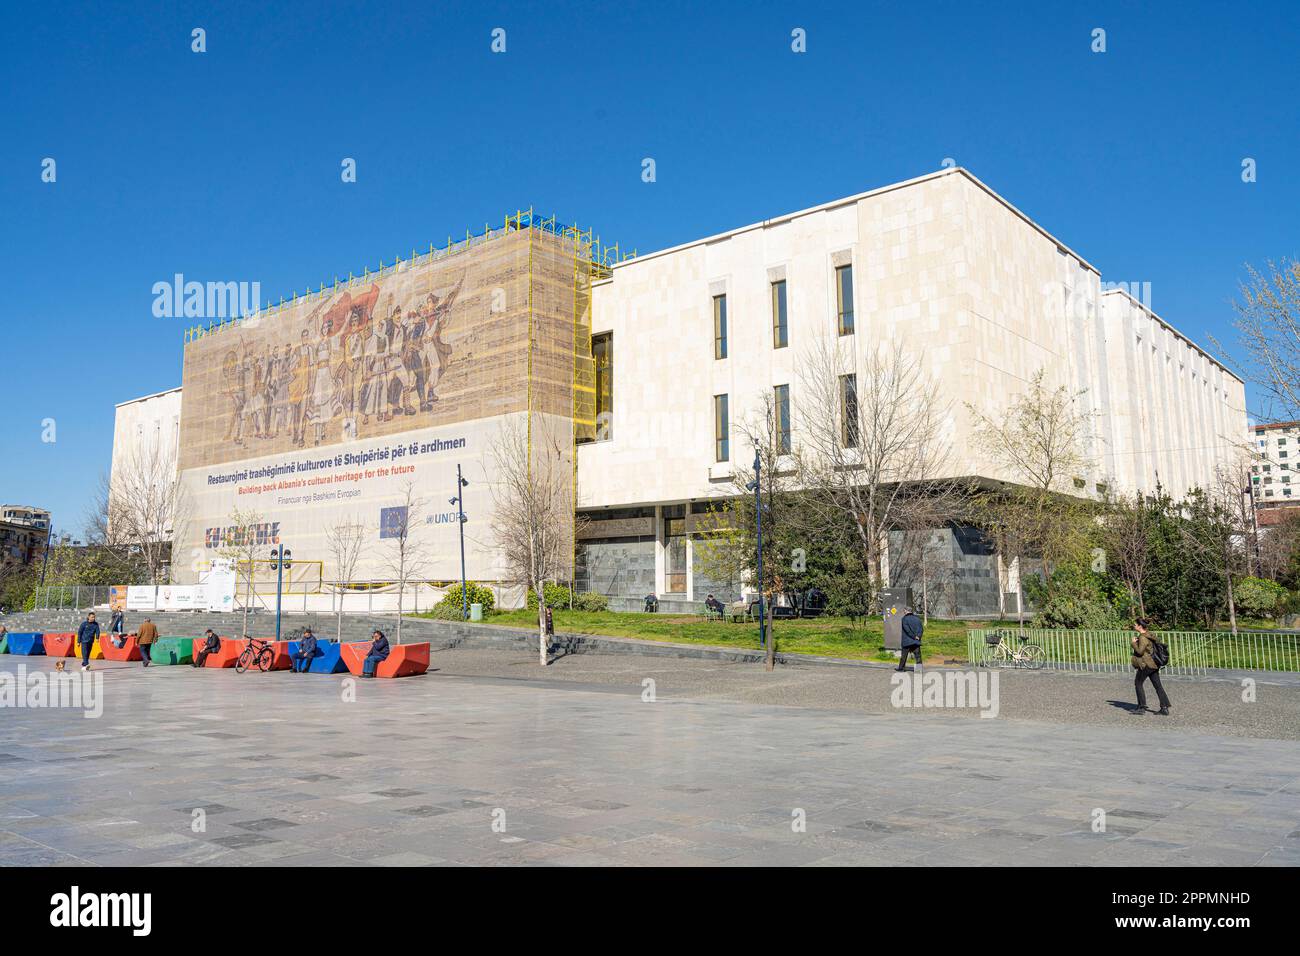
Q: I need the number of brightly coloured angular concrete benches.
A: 10